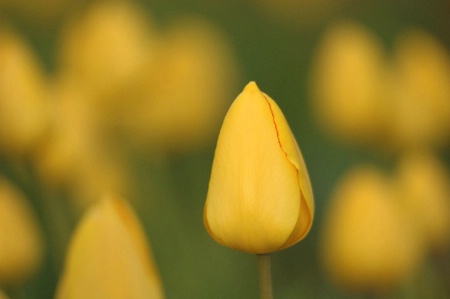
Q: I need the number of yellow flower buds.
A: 11